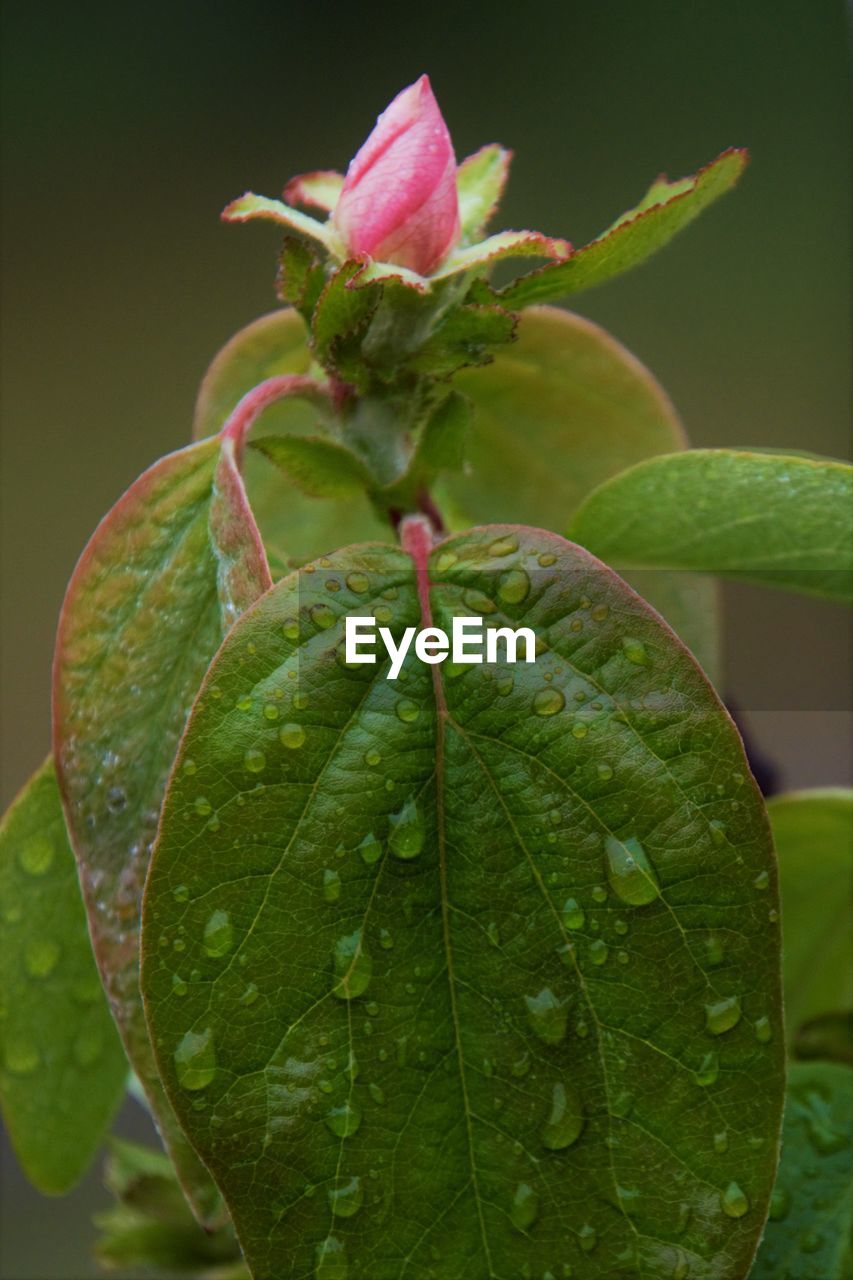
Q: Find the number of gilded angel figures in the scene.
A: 0